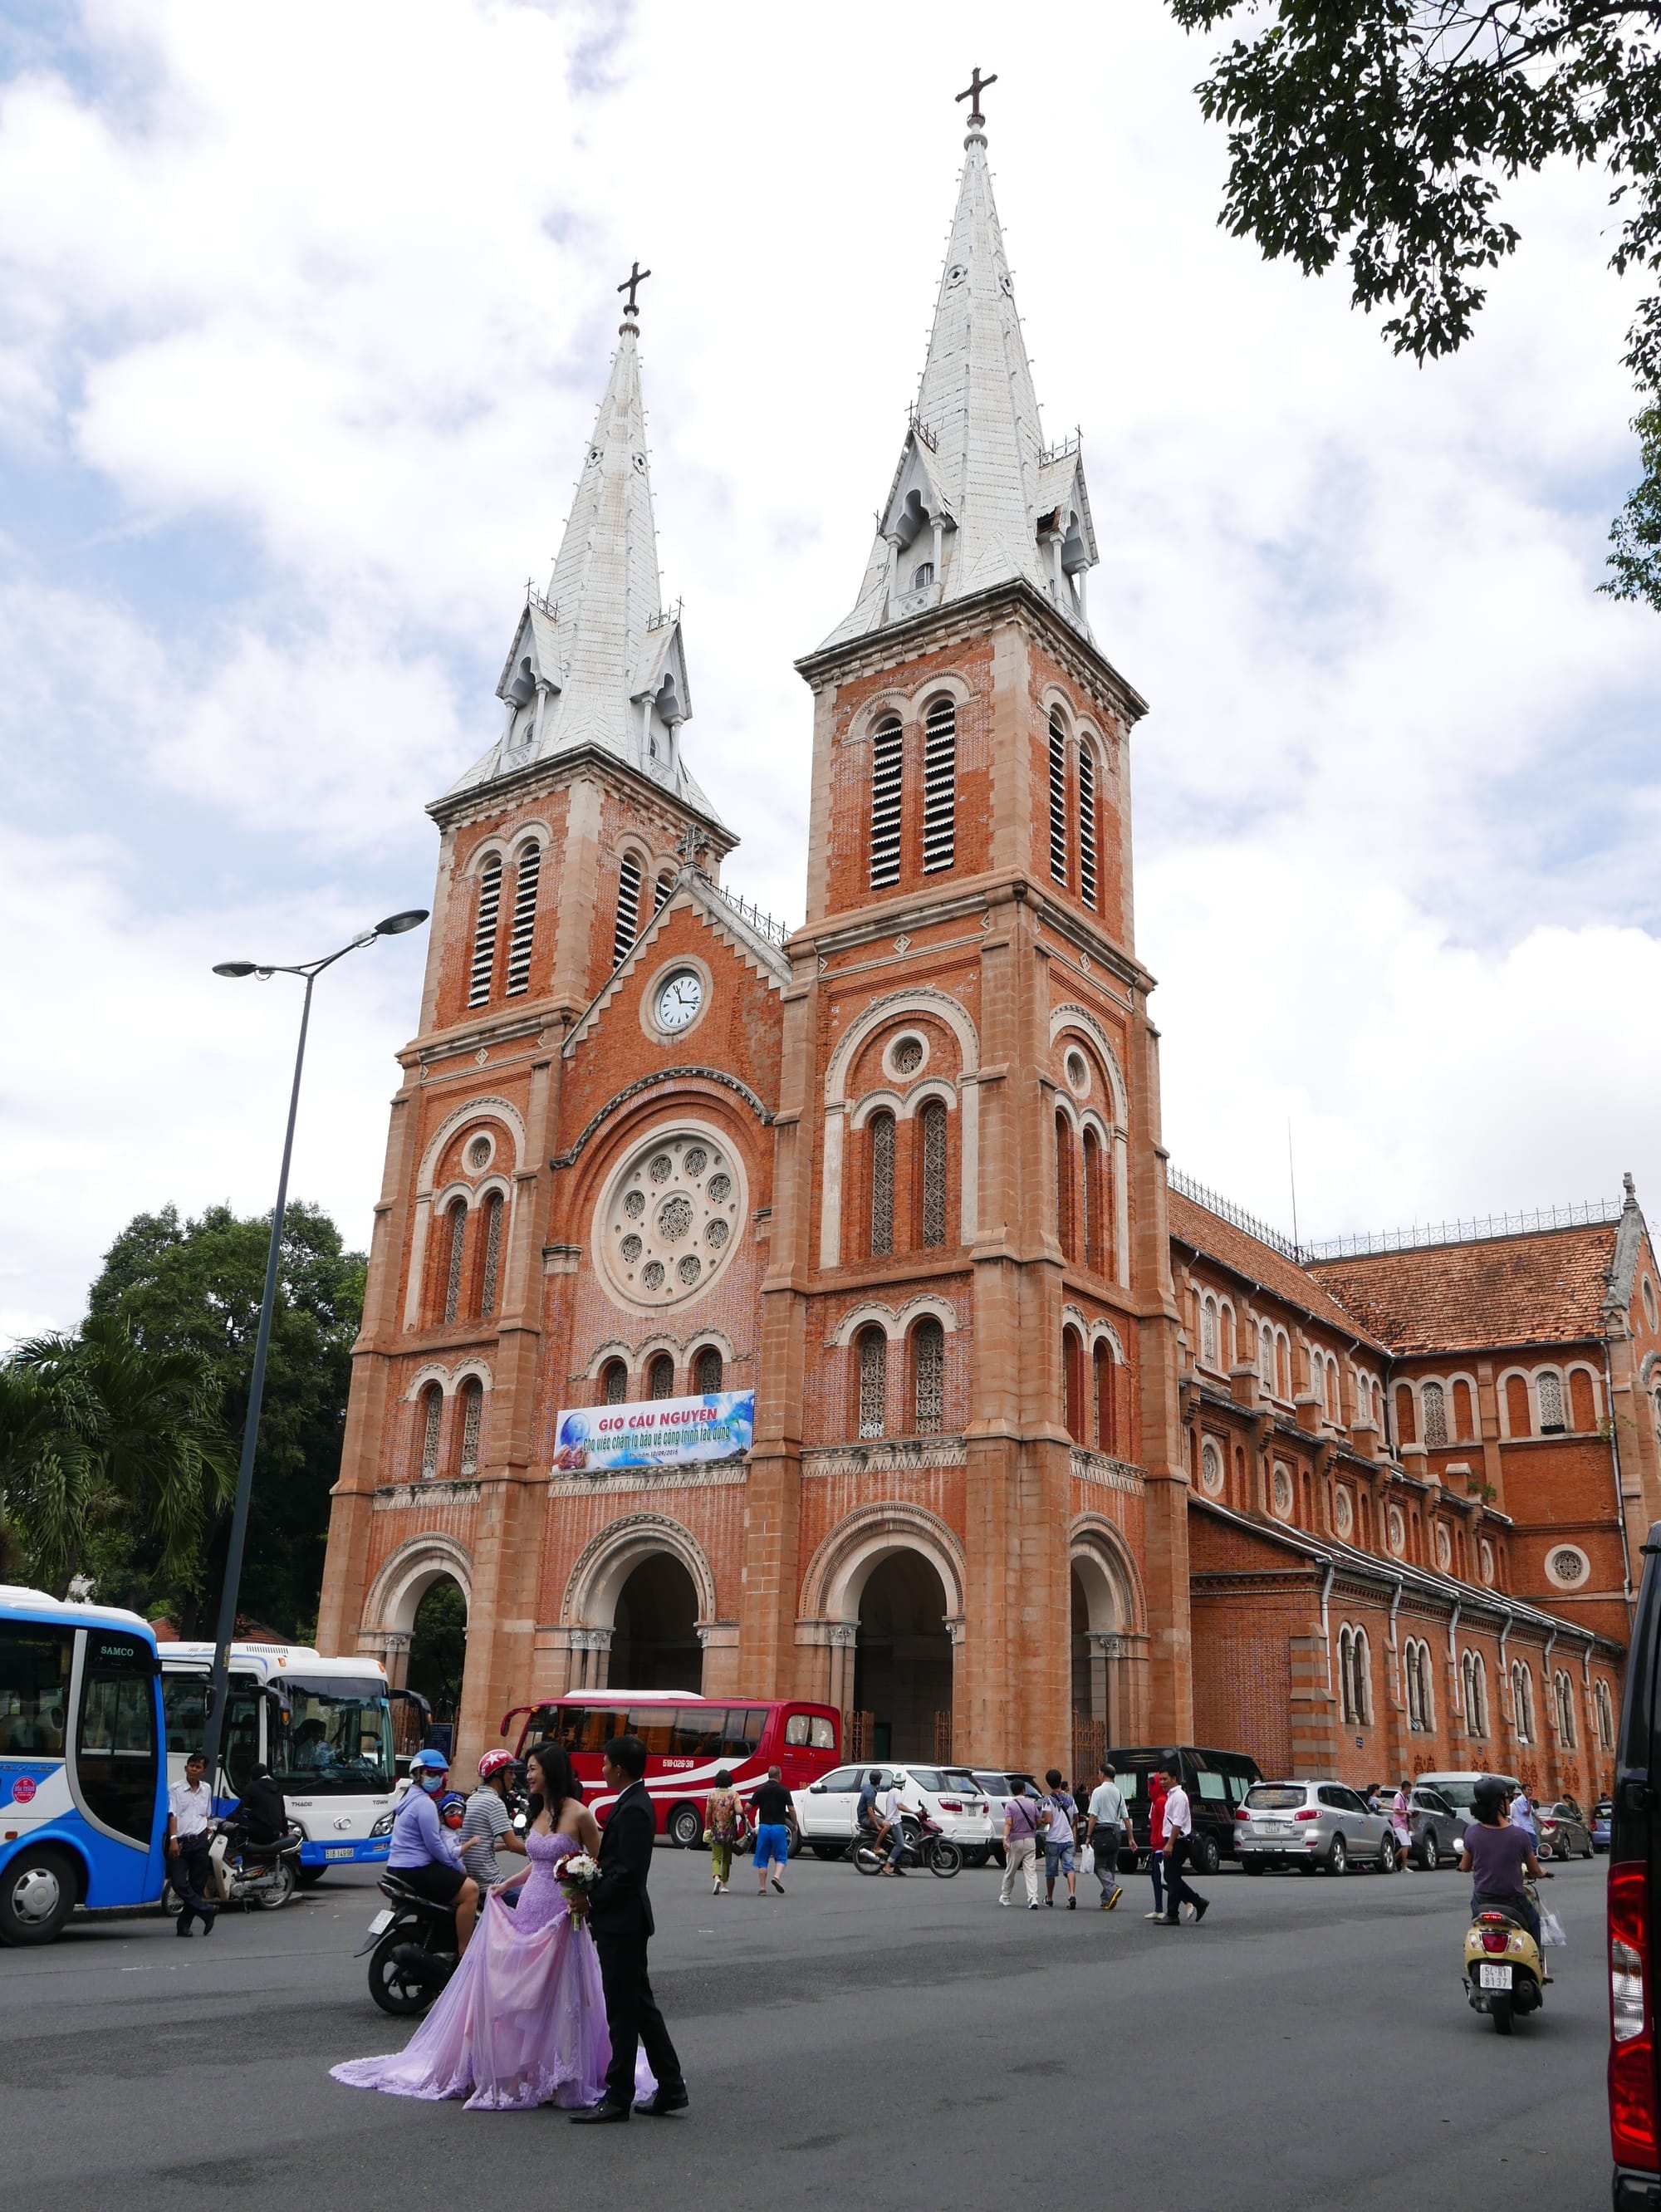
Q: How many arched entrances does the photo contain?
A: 4